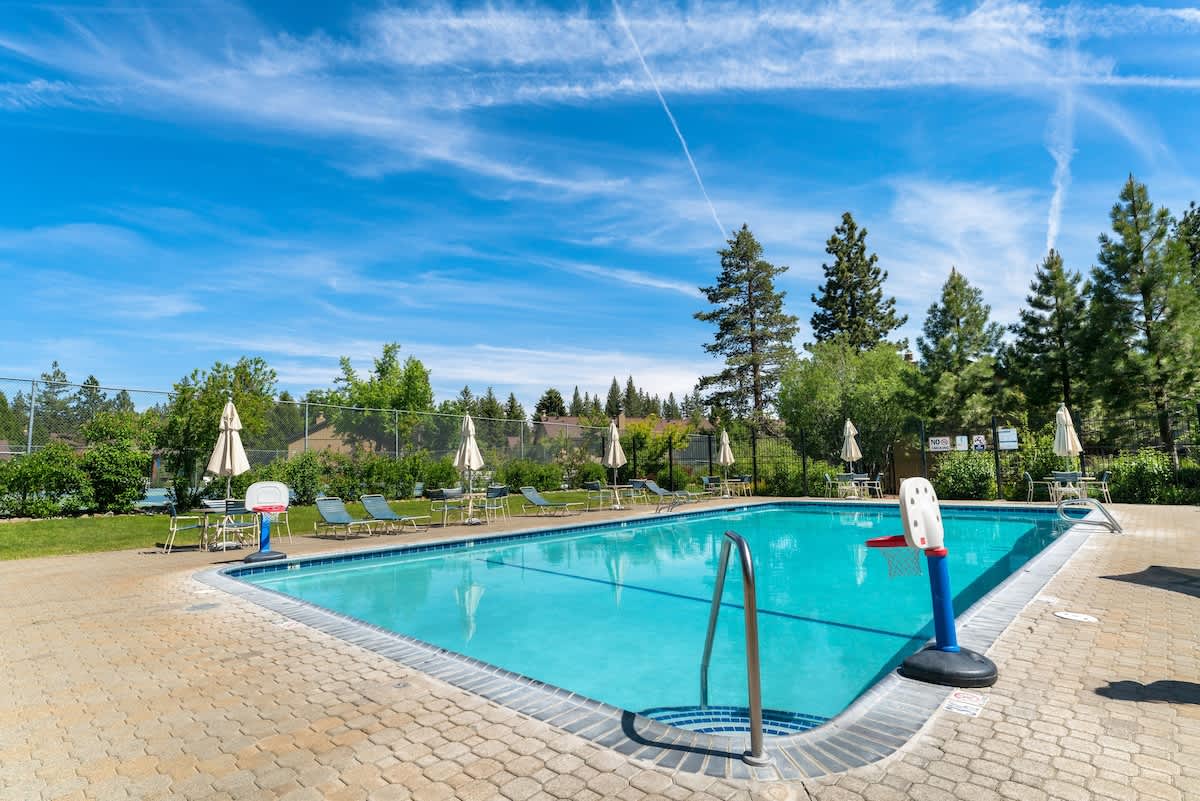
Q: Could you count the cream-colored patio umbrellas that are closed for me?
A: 6